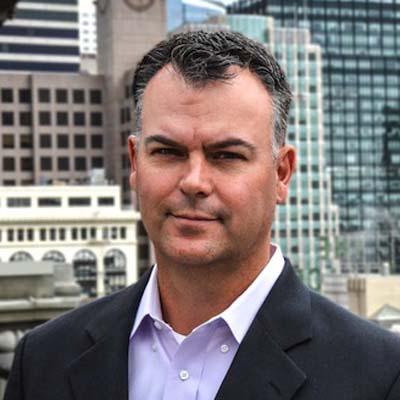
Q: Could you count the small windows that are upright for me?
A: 12